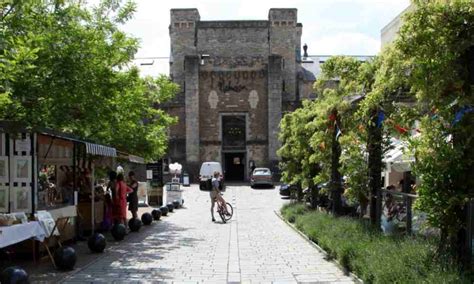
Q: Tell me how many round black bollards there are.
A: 10